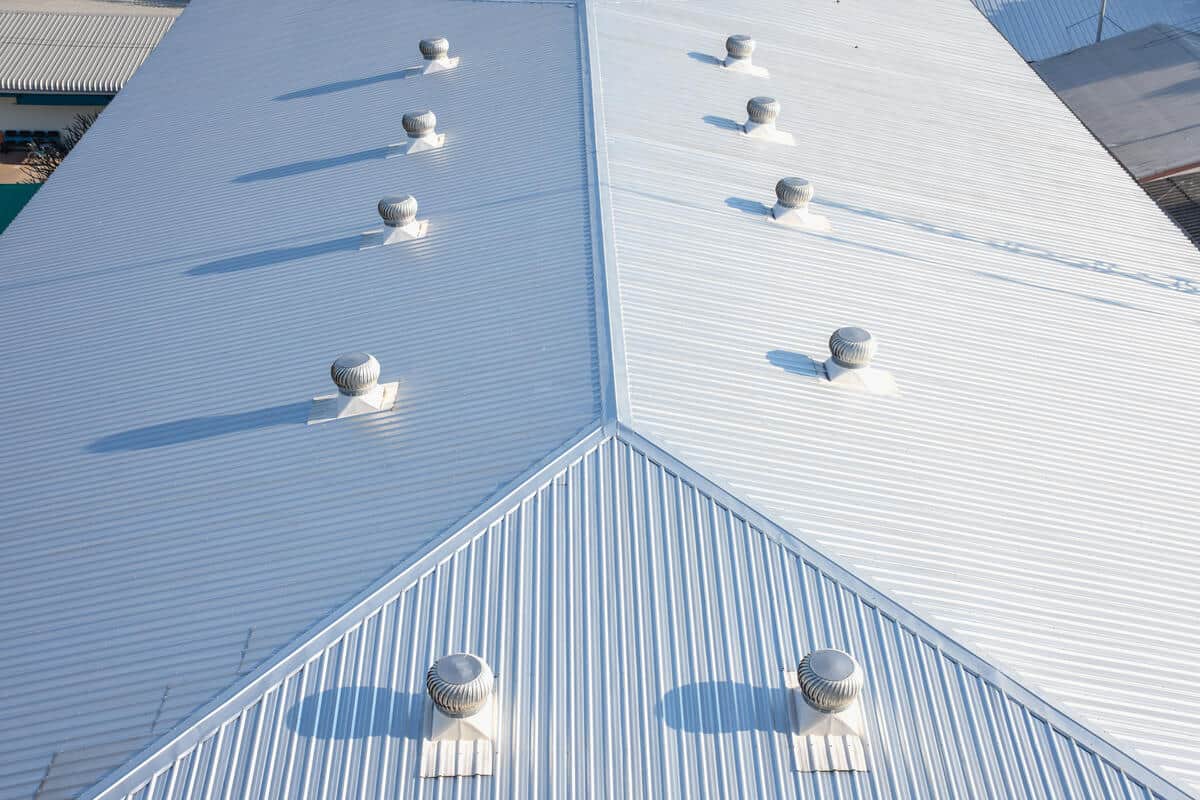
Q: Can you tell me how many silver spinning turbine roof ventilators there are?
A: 10